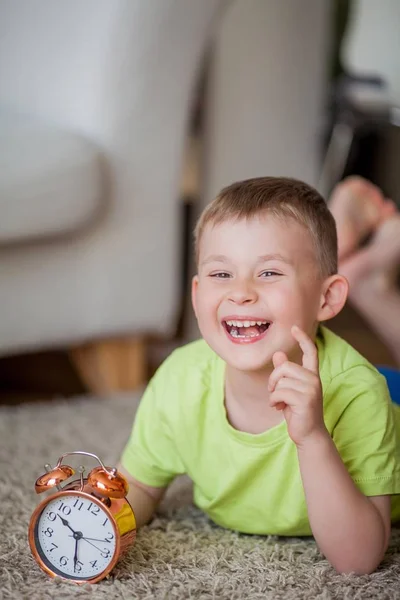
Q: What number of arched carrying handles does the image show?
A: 1